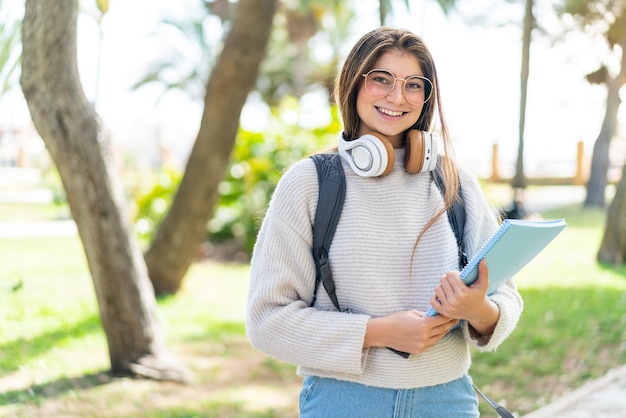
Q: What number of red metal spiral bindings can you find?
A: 0